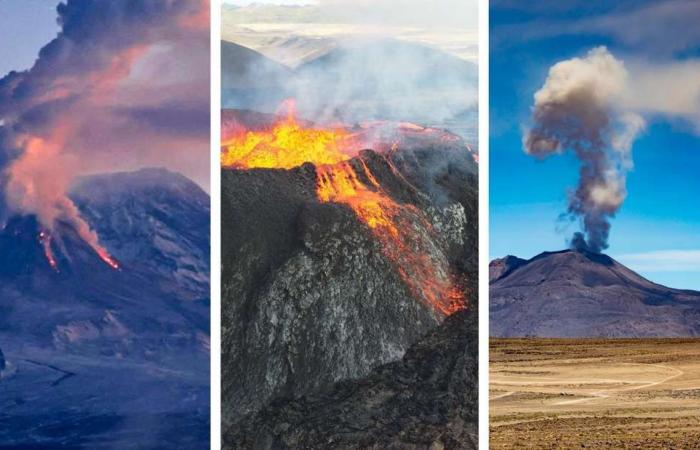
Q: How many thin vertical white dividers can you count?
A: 2